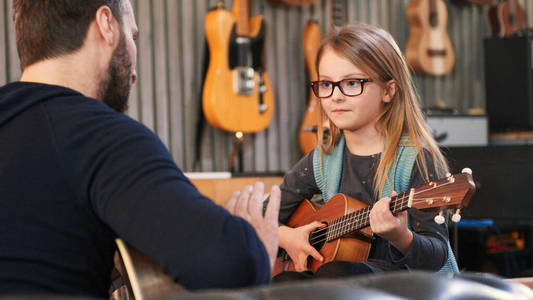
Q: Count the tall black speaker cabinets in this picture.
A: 1